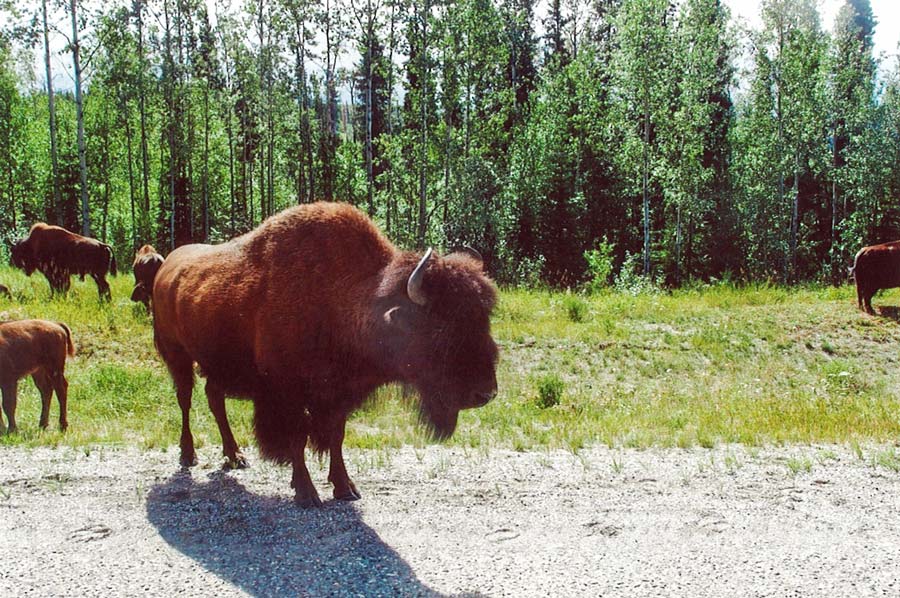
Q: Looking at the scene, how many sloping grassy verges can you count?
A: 1